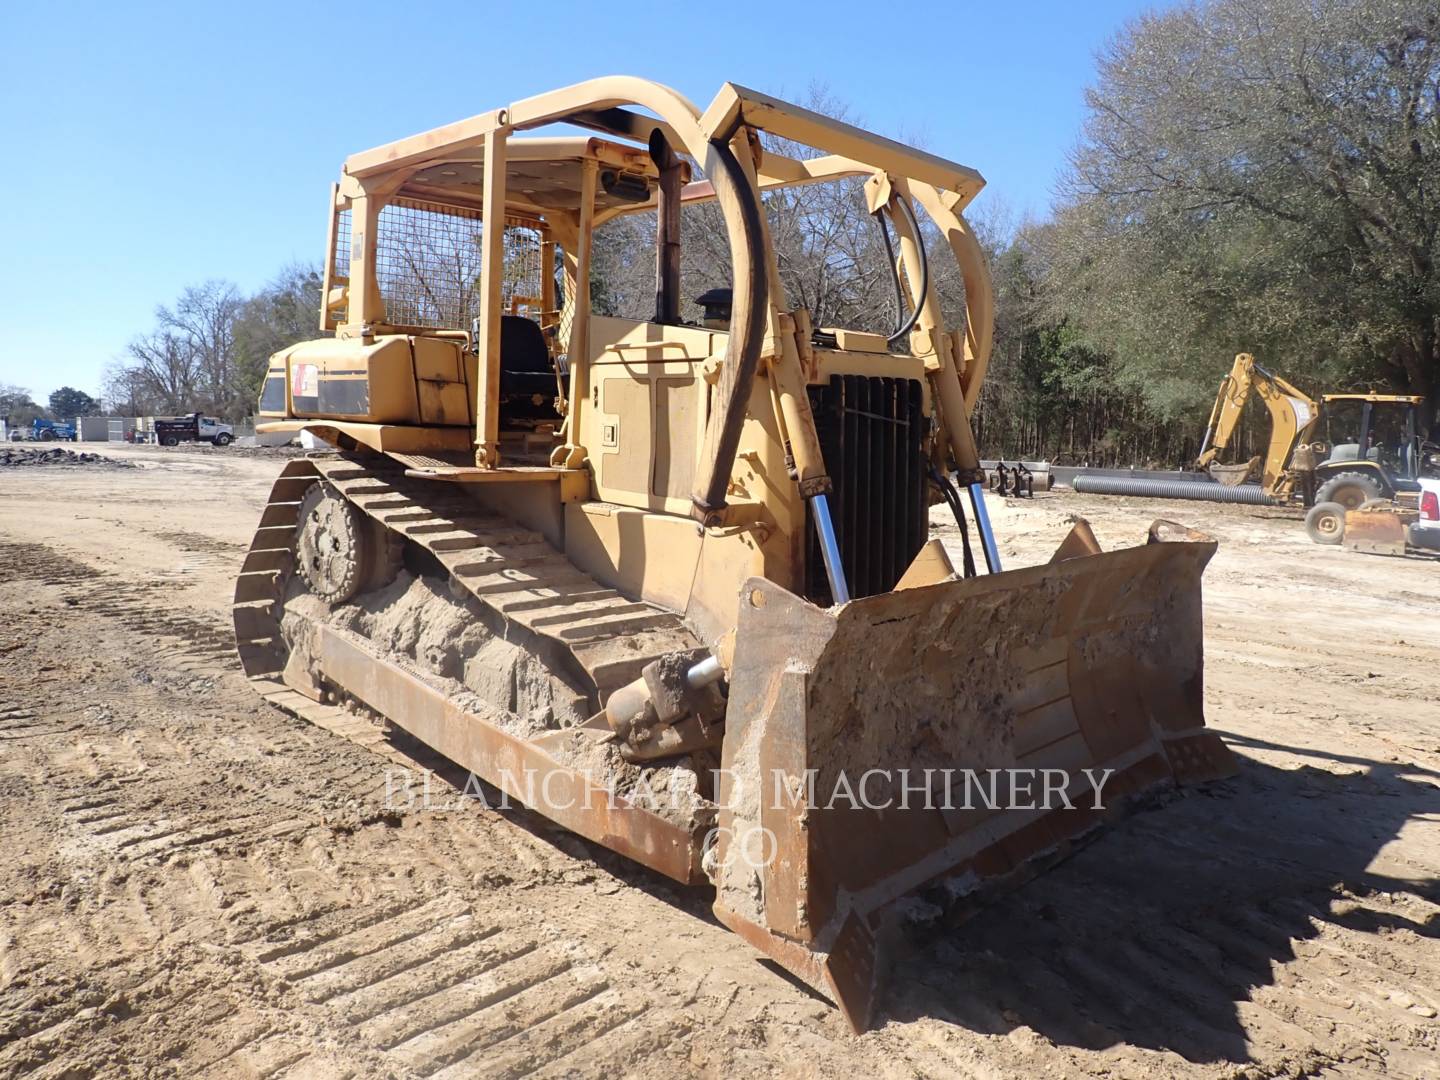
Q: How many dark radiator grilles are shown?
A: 1